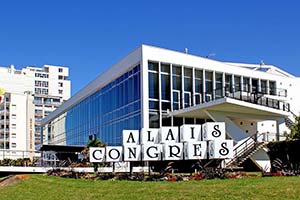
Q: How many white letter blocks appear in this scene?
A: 12